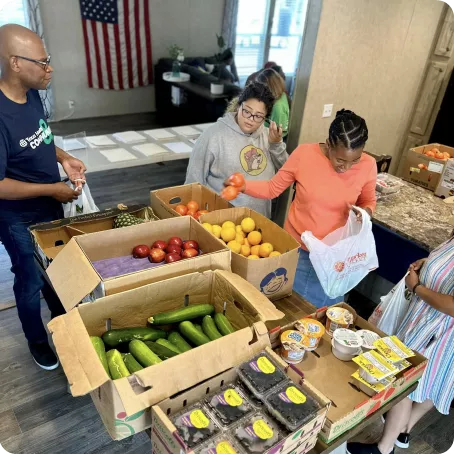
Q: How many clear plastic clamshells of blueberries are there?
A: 6